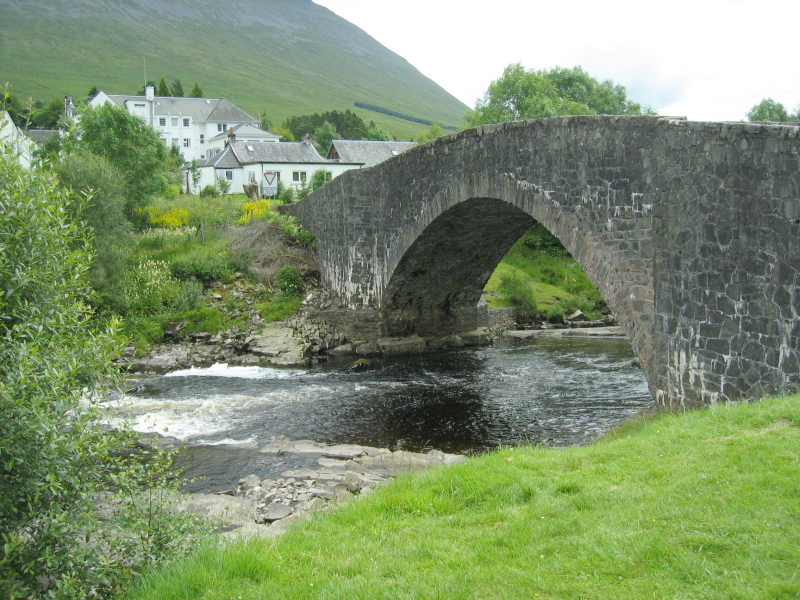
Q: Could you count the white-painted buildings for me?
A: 3